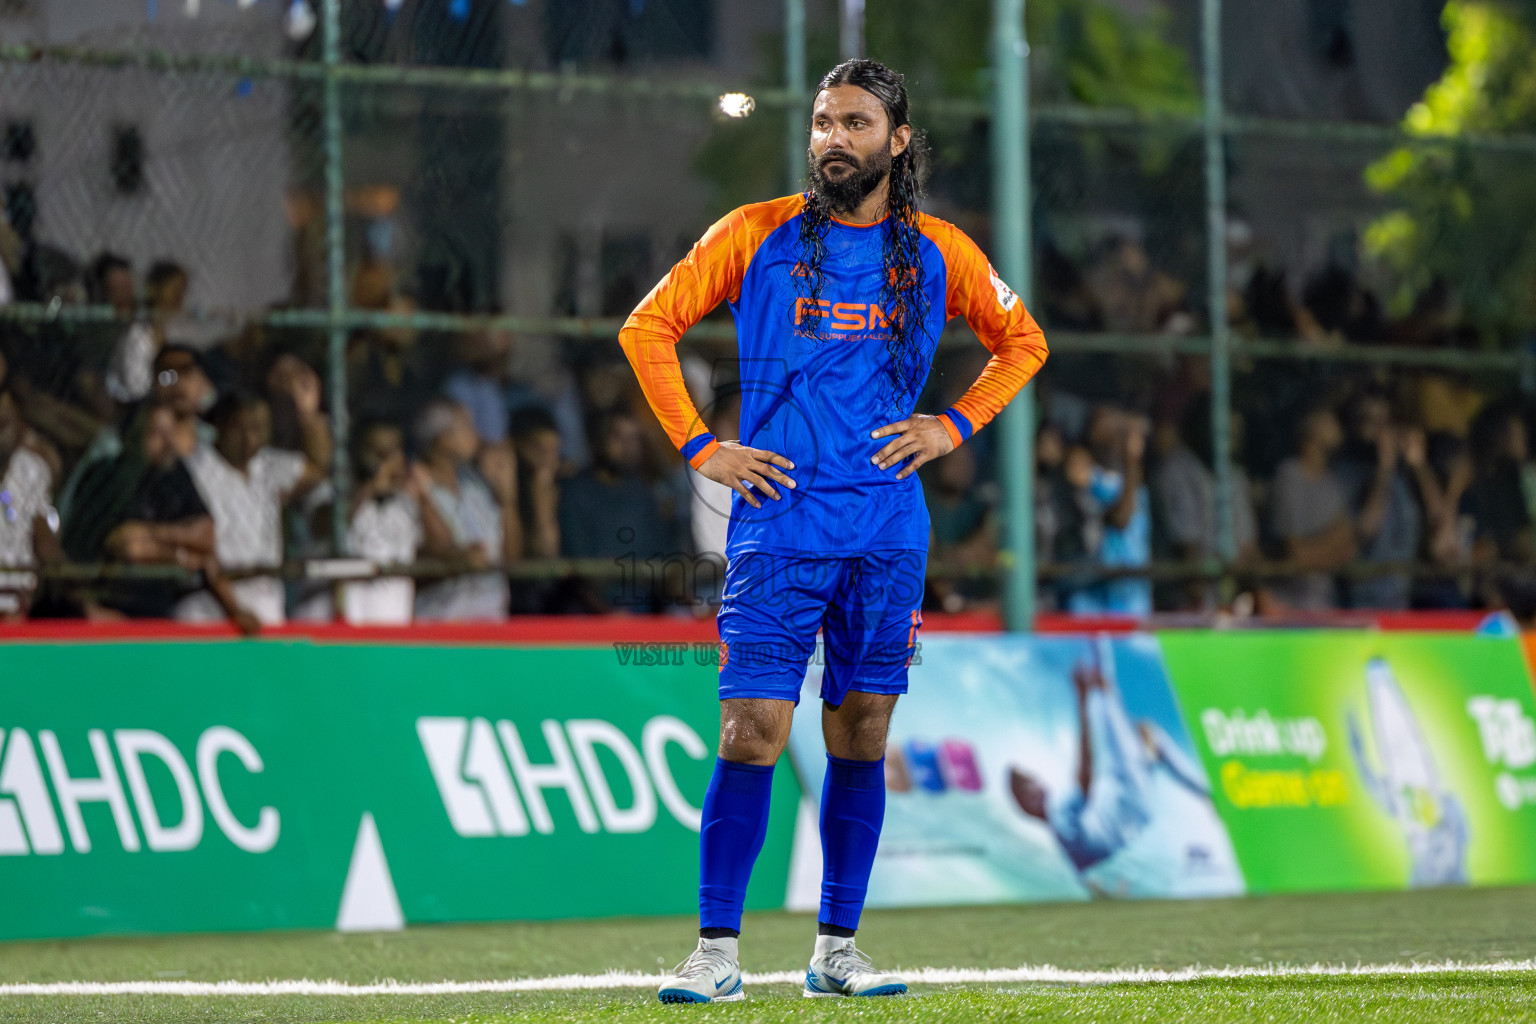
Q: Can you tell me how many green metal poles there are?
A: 4